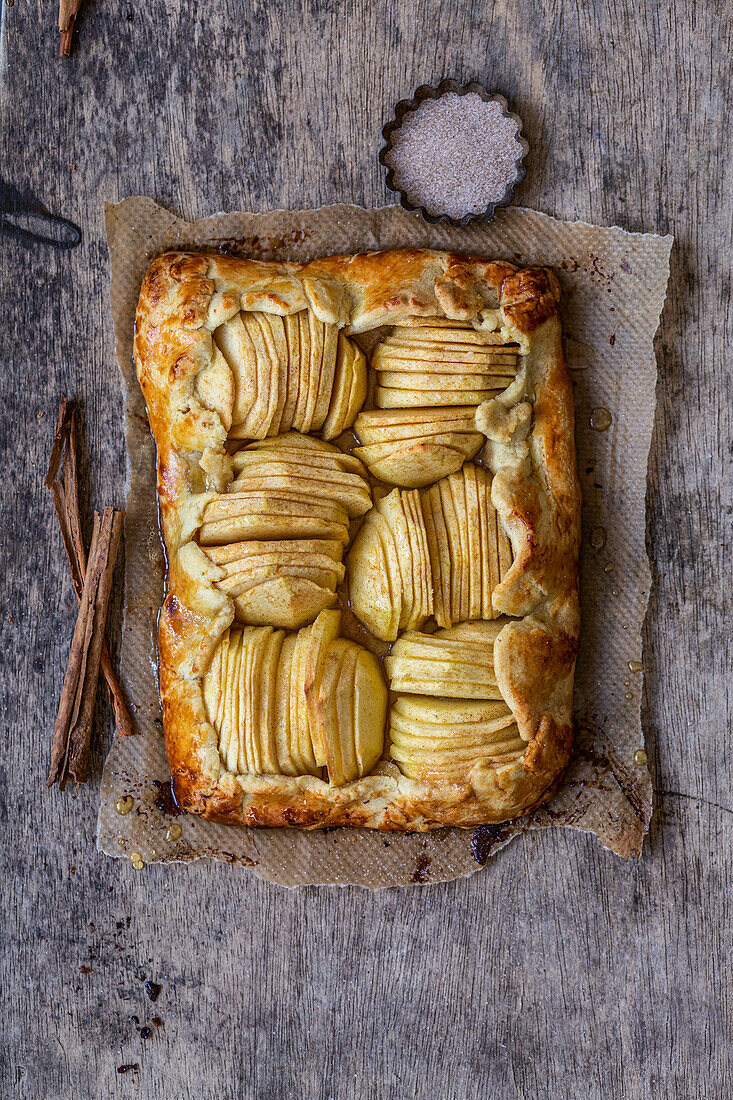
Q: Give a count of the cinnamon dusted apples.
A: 6